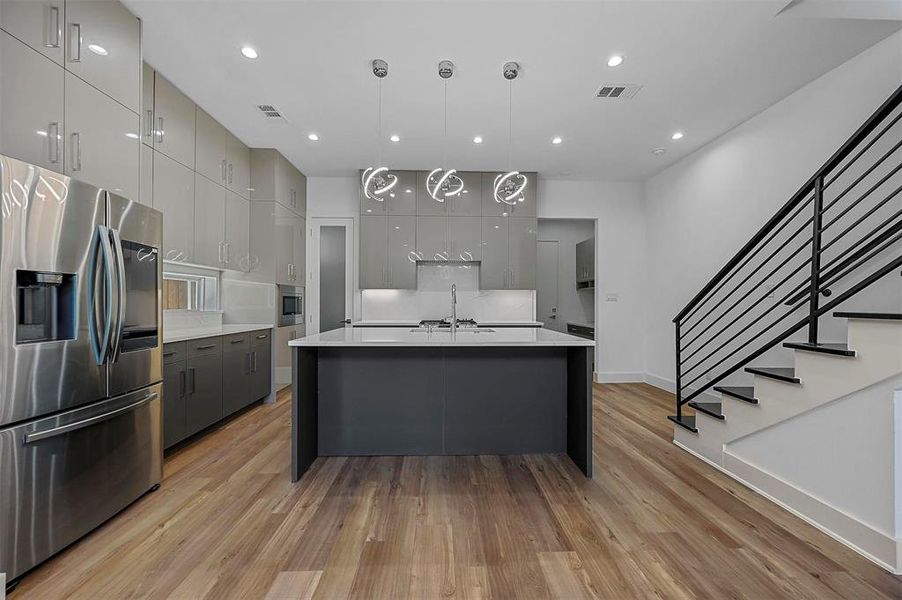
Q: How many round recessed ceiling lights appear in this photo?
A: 7